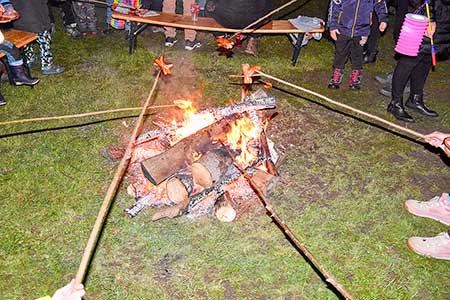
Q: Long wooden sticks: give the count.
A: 5